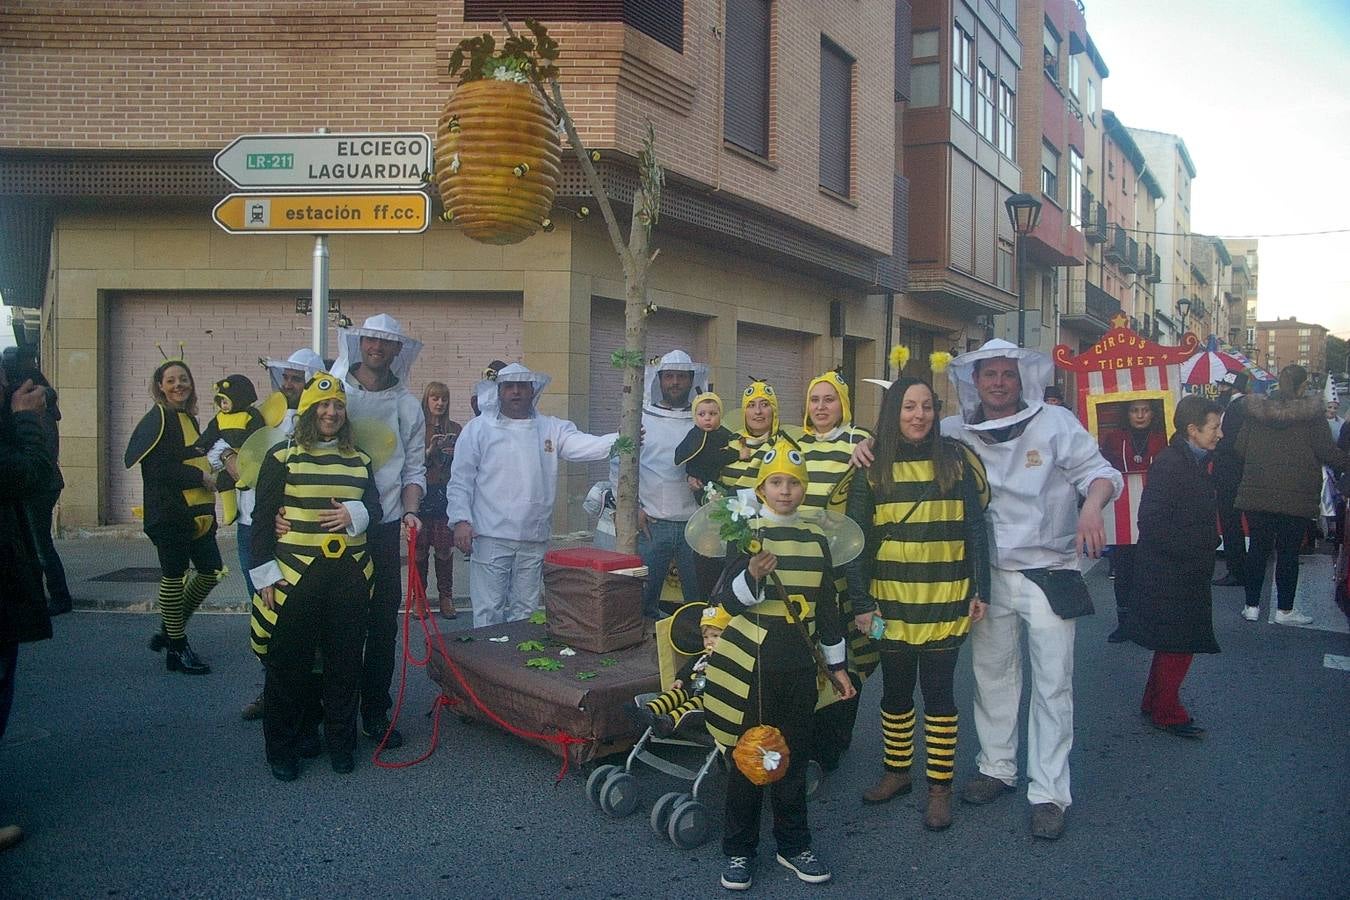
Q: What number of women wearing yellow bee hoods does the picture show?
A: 3